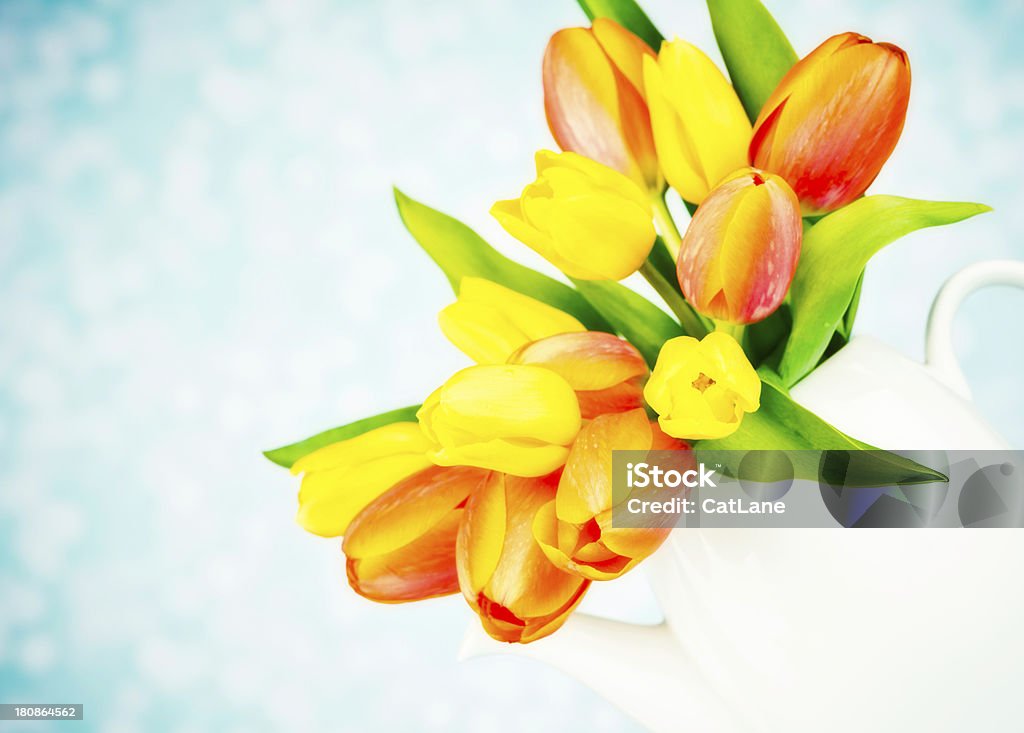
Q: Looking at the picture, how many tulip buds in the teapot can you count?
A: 13